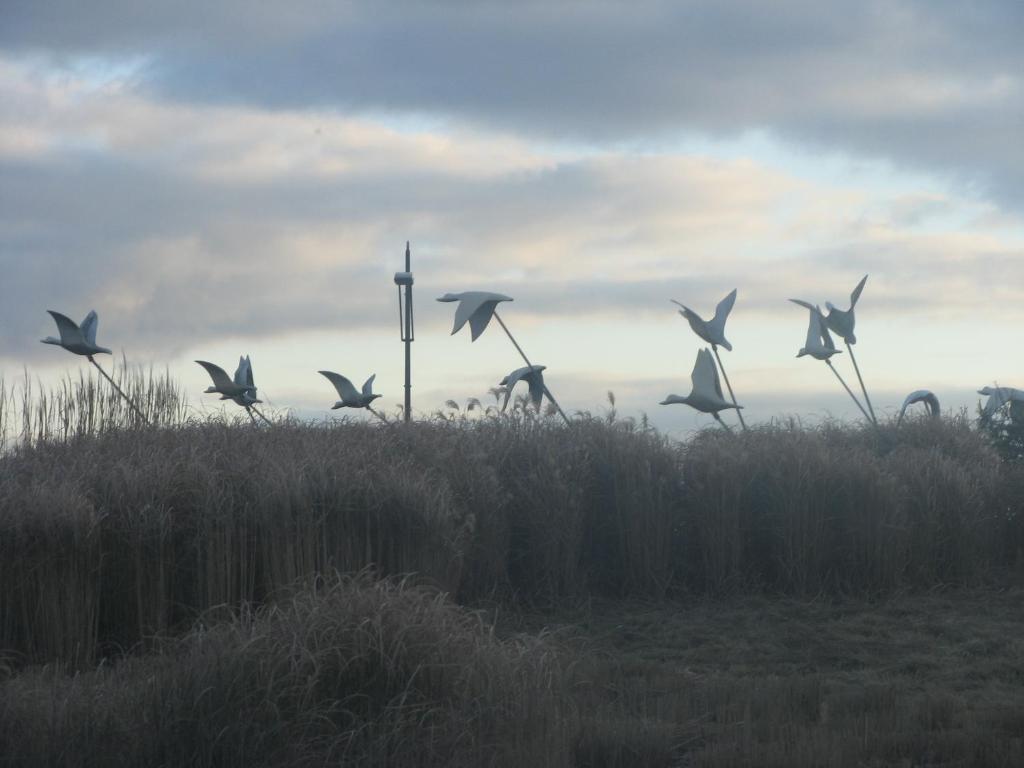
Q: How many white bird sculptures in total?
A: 12